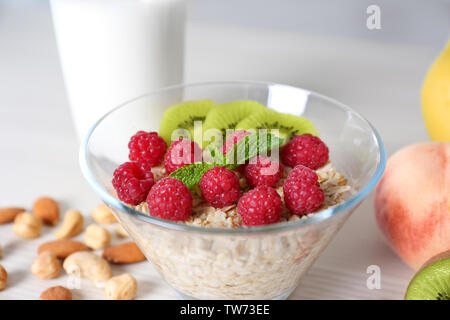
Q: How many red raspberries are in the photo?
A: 10